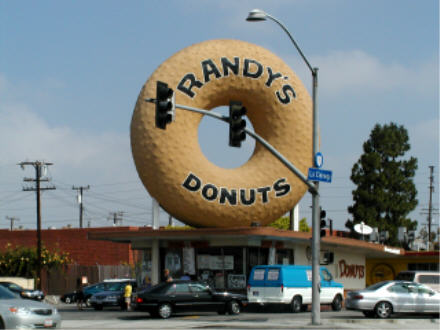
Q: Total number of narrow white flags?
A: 0